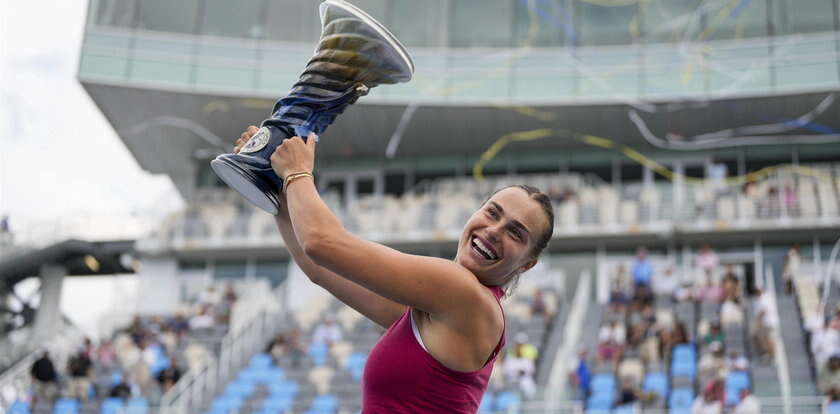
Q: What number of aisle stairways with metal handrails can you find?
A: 3